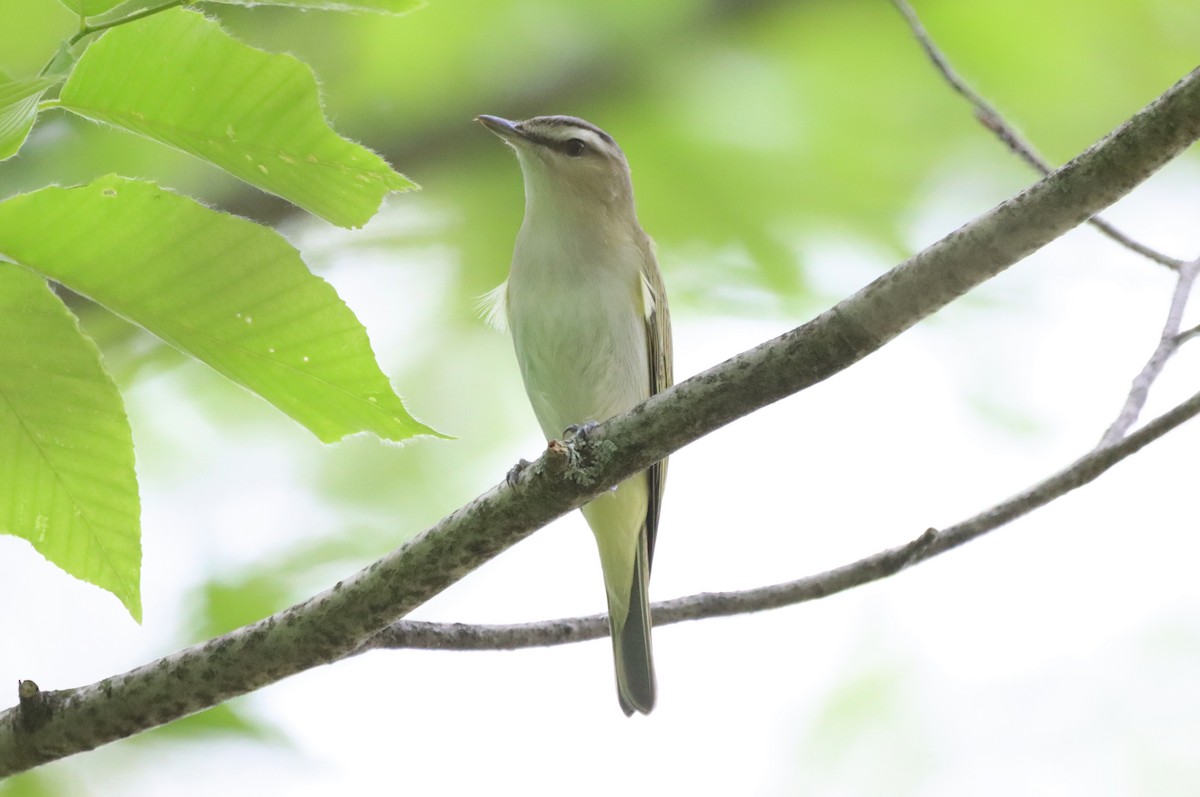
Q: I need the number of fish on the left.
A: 0